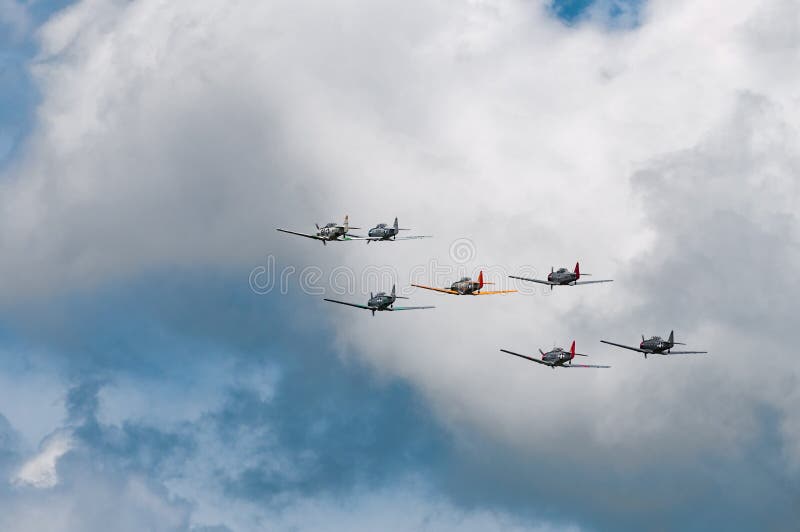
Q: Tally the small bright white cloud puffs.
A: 1